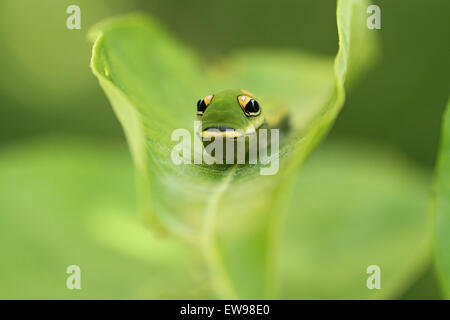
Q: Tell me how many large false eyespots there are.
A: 2